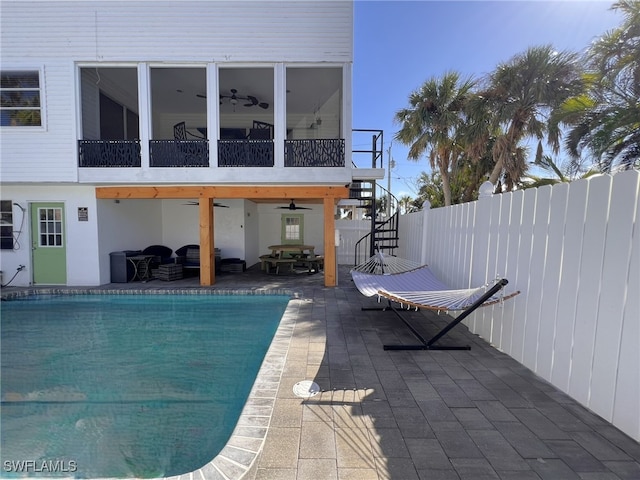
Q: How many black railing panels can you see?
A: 4